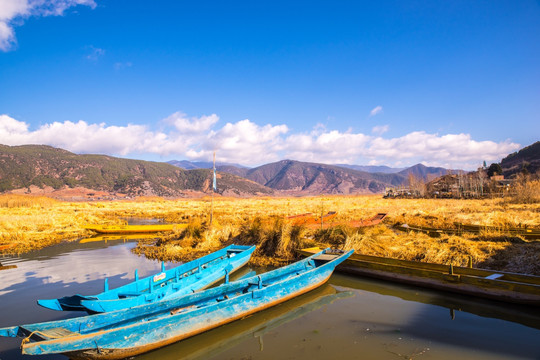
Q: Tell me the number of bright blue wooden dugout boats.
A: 2